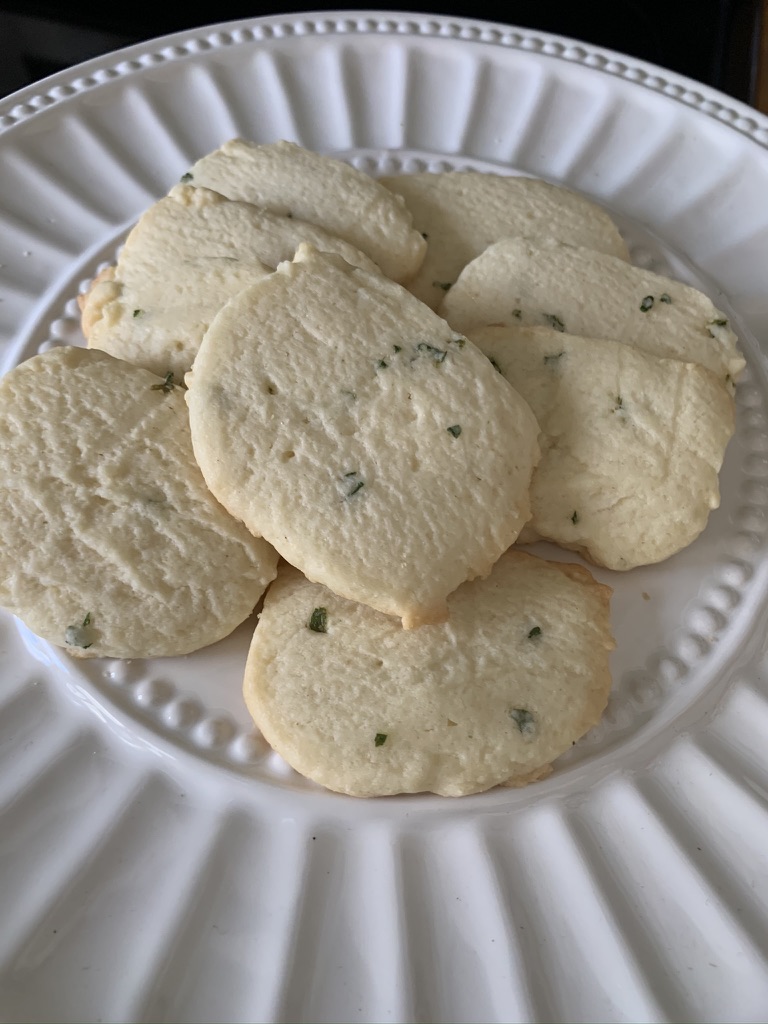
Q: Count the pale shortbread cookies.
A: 8